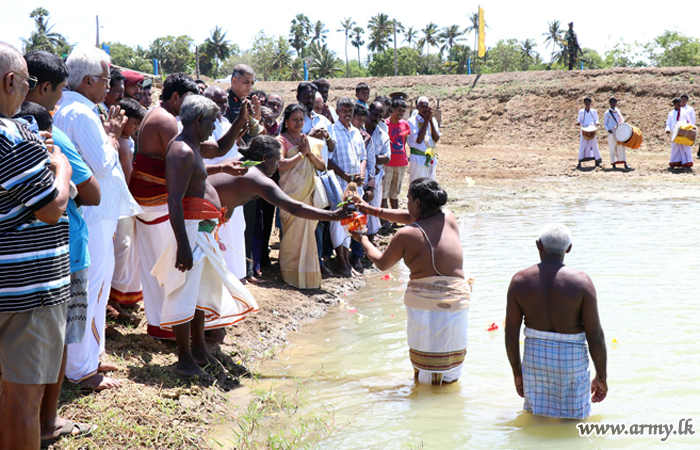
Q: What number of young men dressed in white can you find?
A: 4